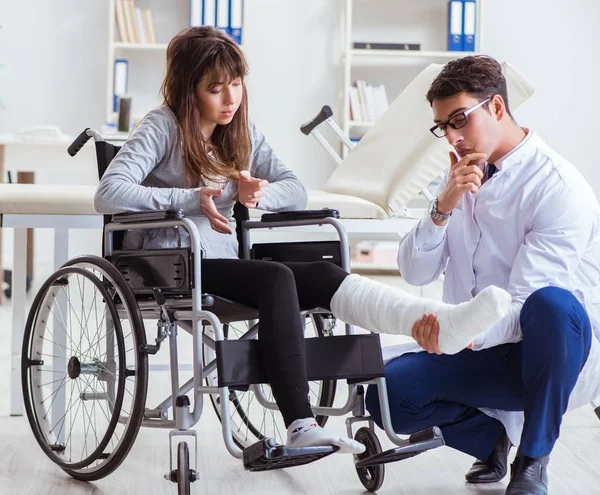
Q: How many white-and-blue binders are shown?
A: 7